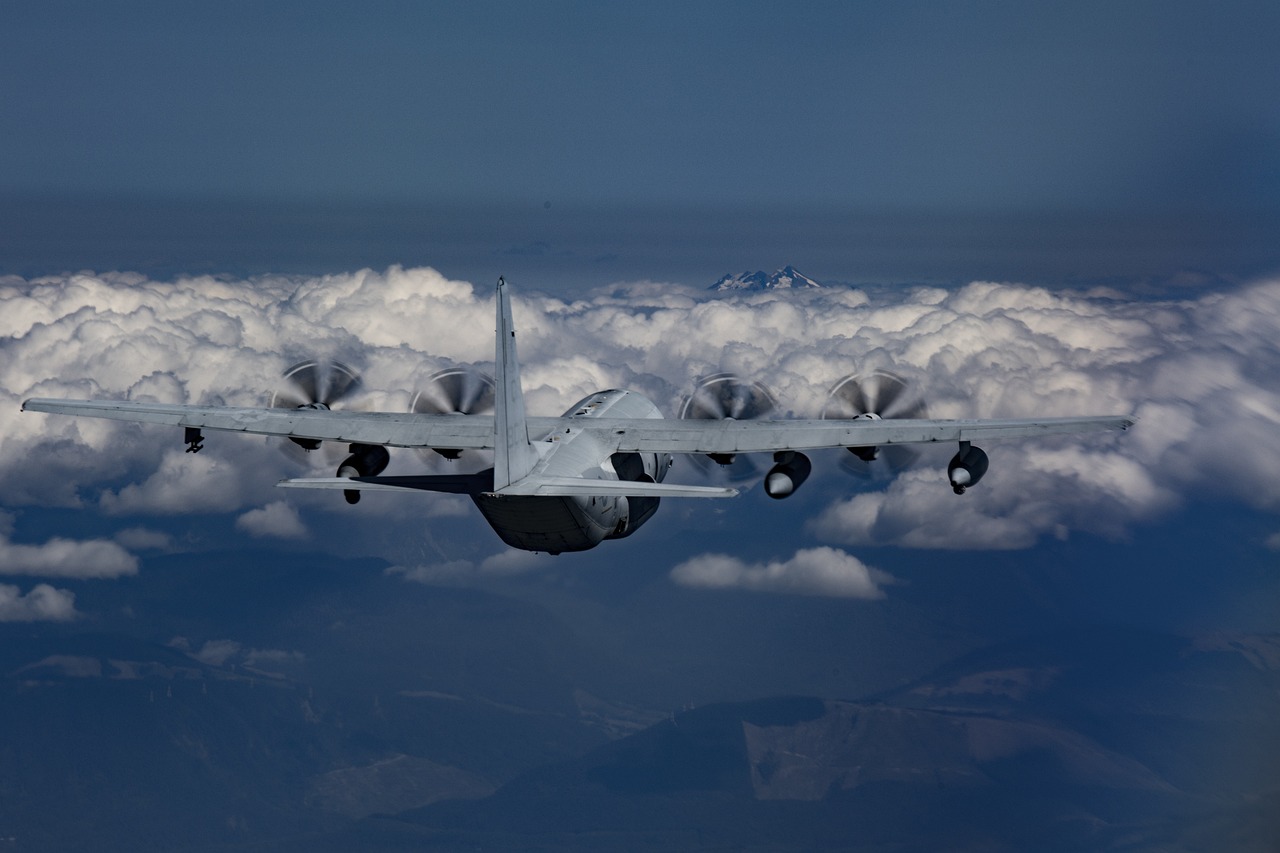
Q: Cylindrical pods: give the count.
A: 3